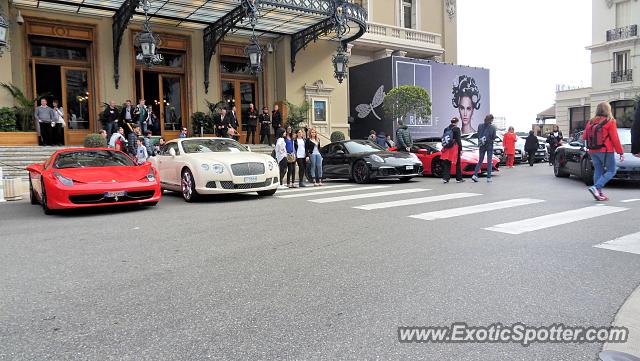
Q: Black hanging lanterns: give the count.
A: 4